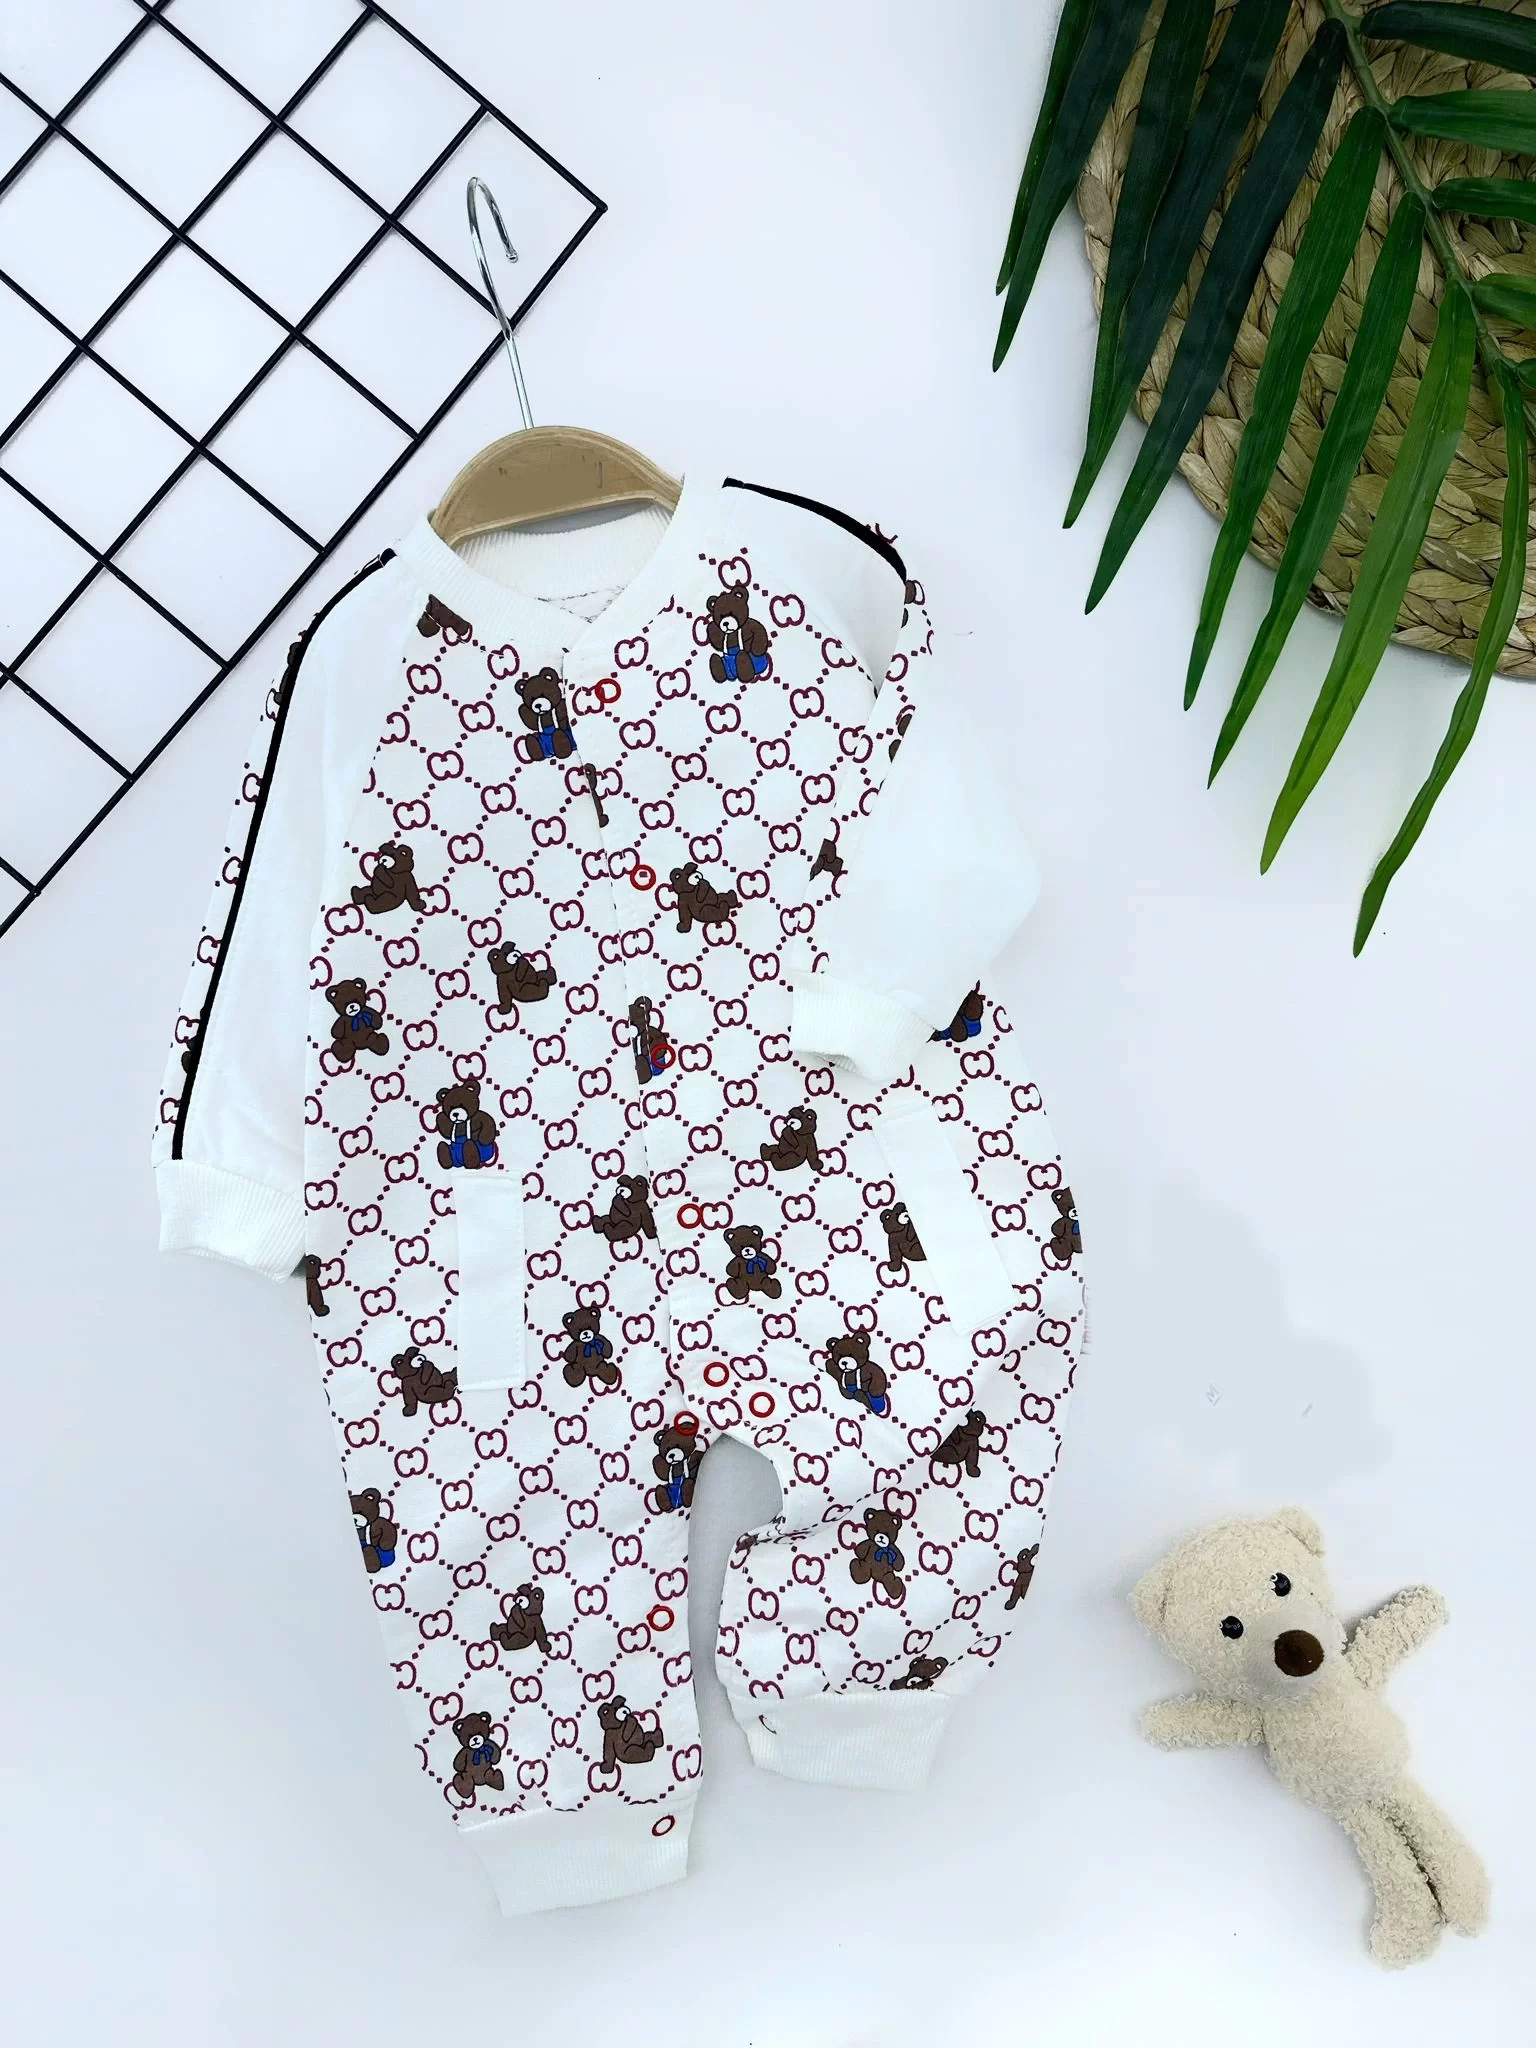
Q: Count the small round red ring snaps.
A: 9